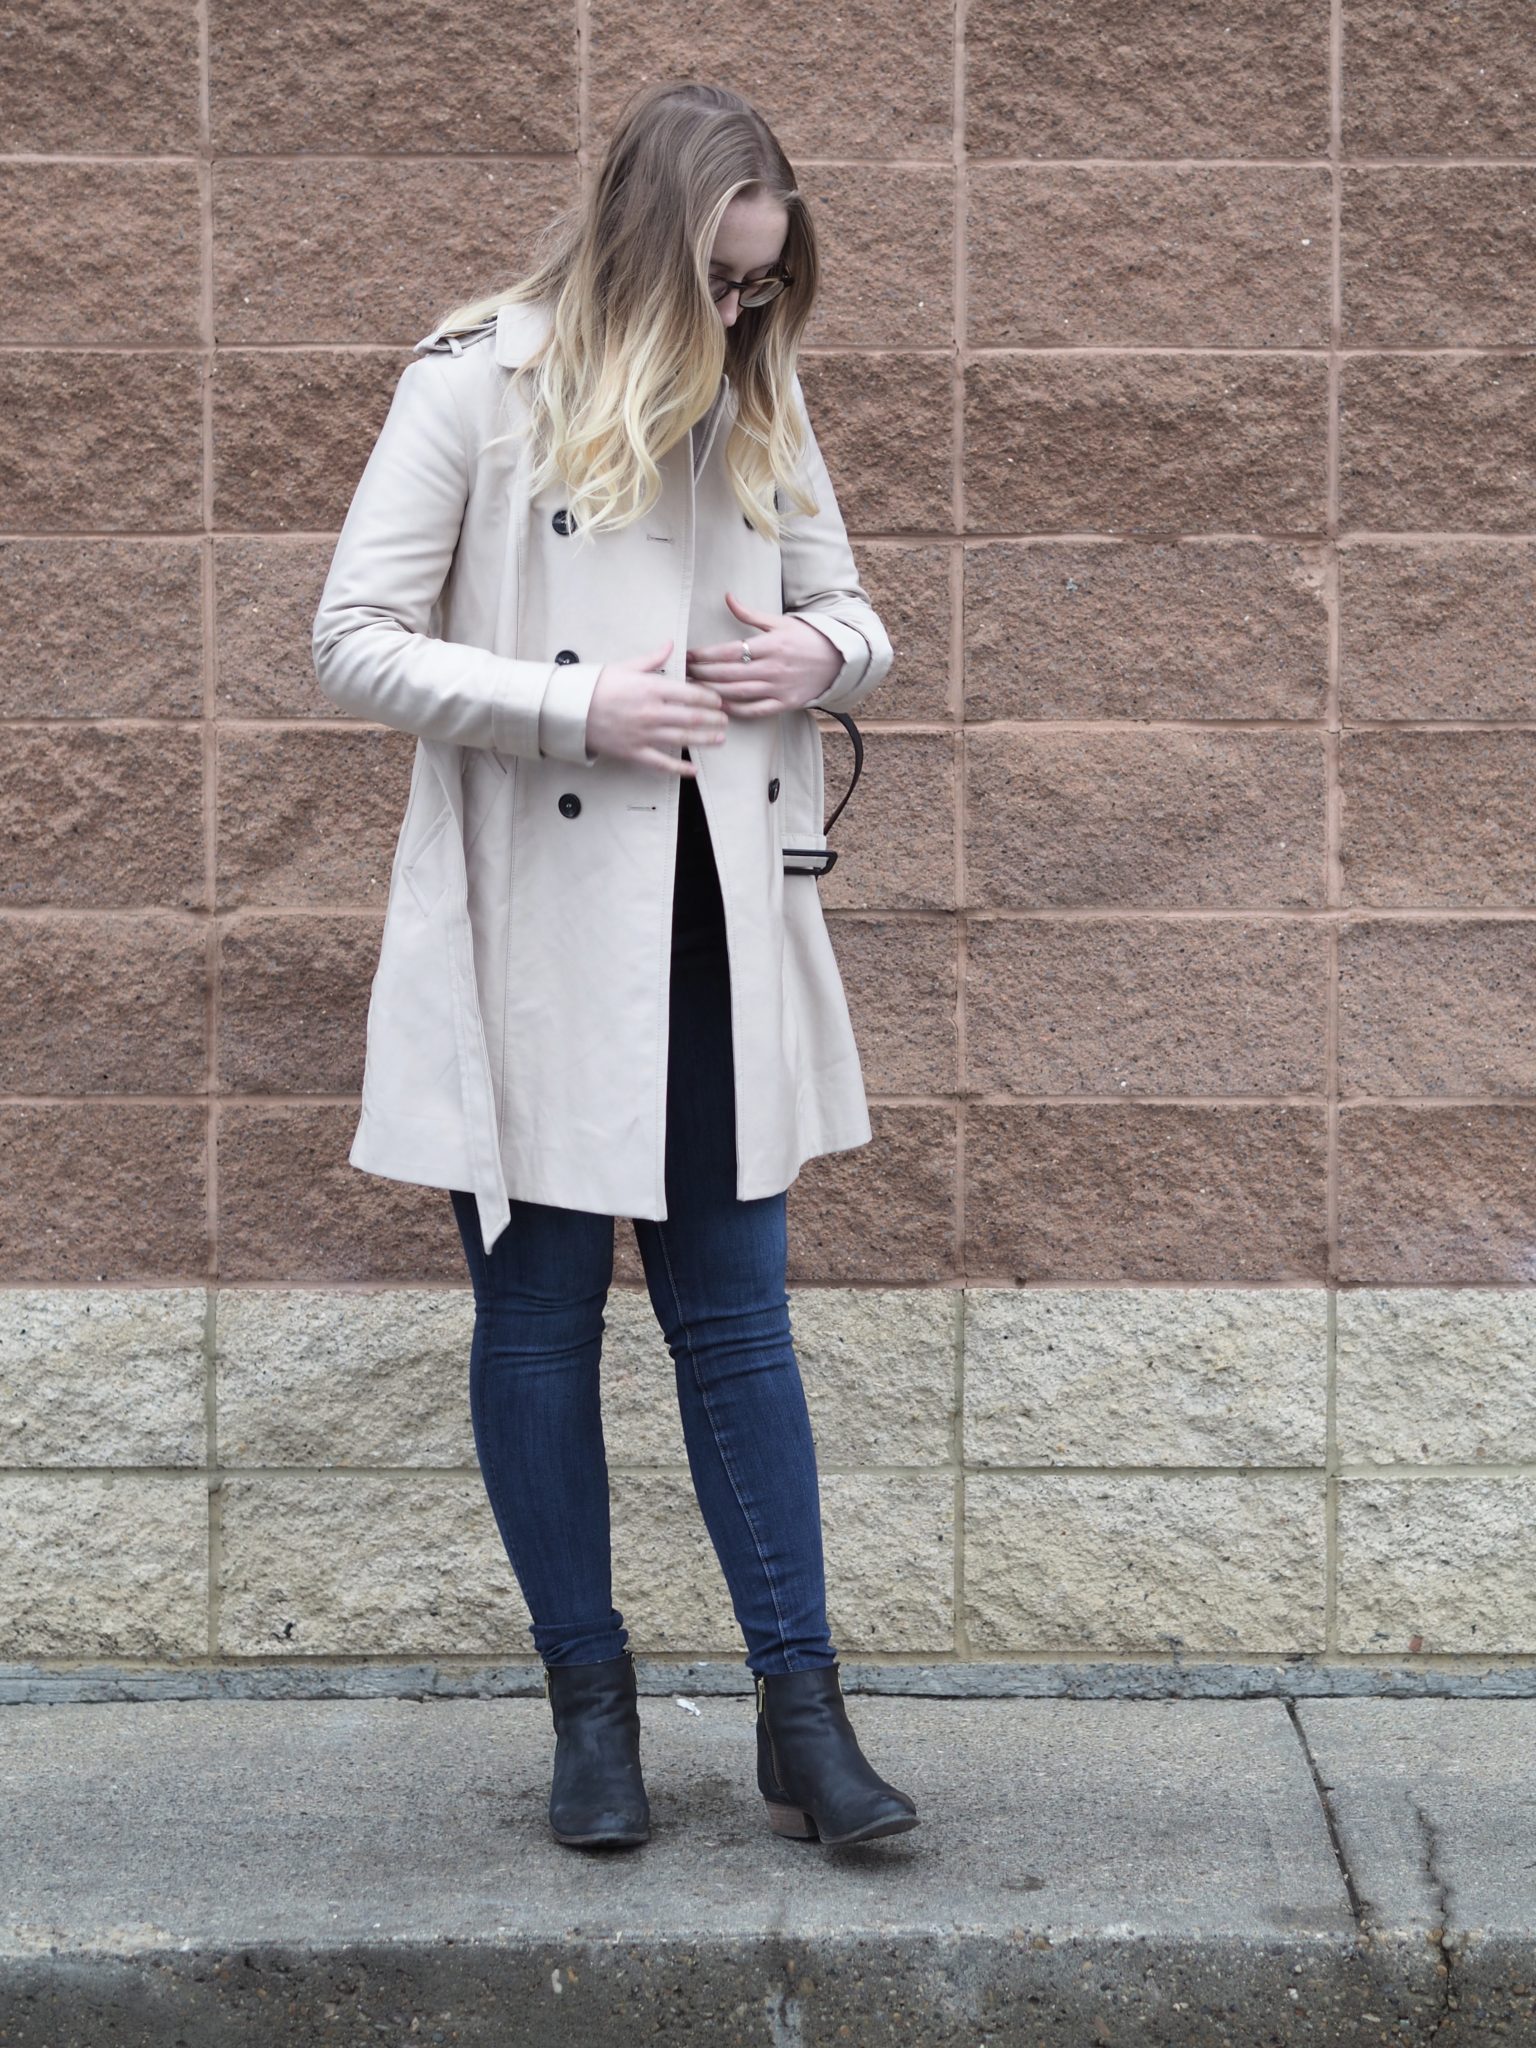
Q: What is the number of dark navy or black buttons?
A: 5